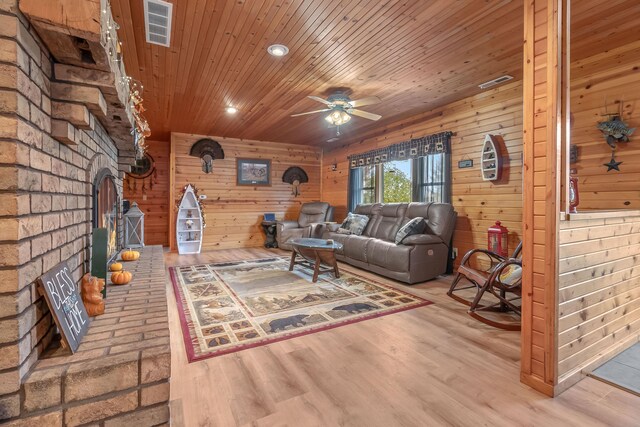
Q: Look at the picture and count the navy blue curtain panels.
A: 2